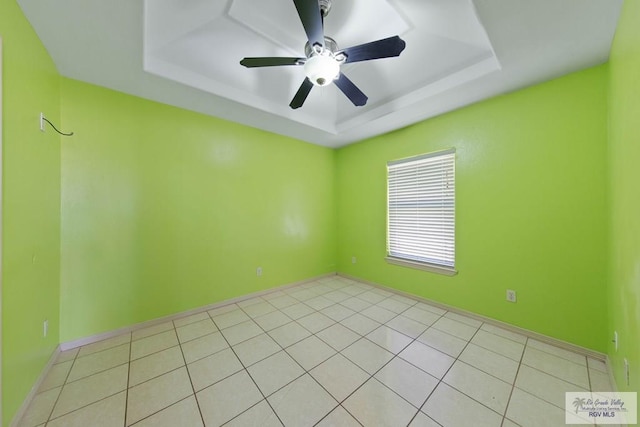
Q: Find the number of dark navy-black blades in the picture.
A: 5